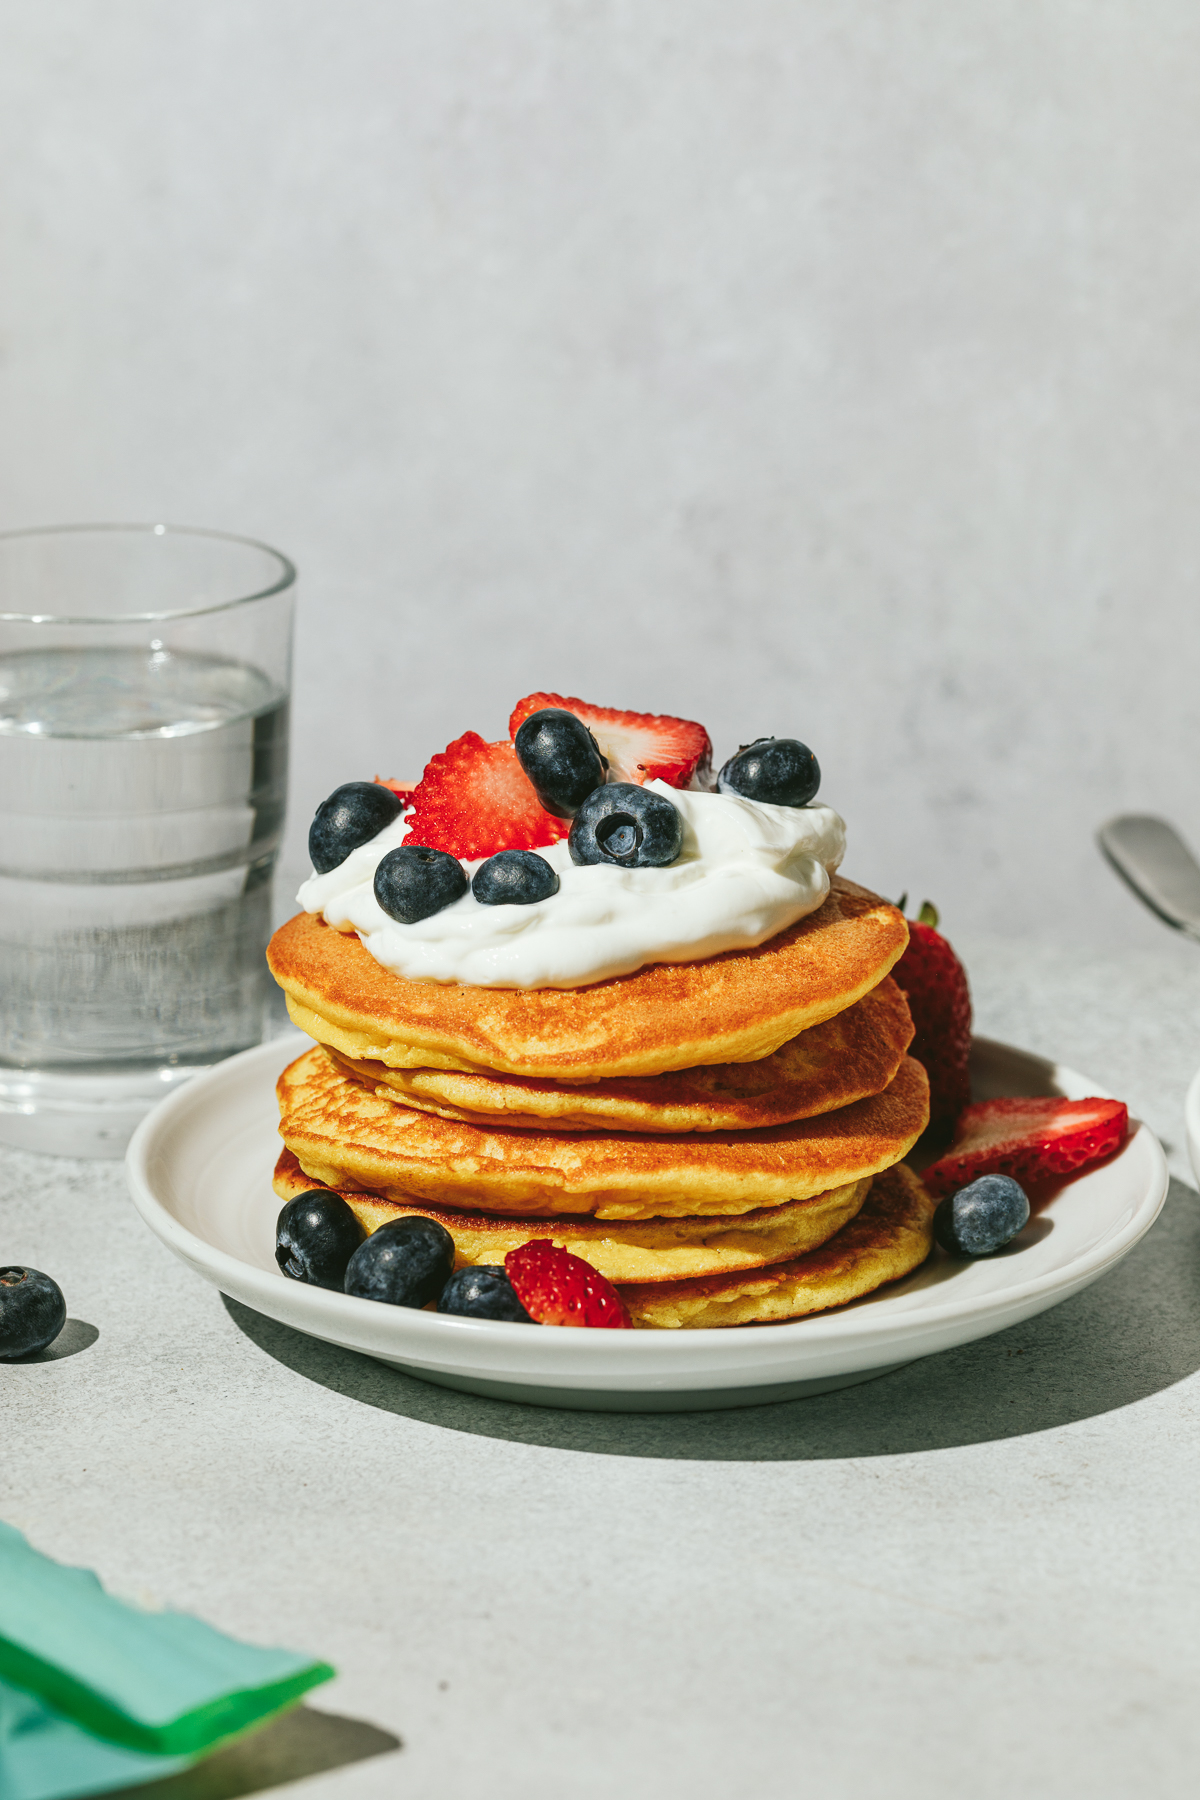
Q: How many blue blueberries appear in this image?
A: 11